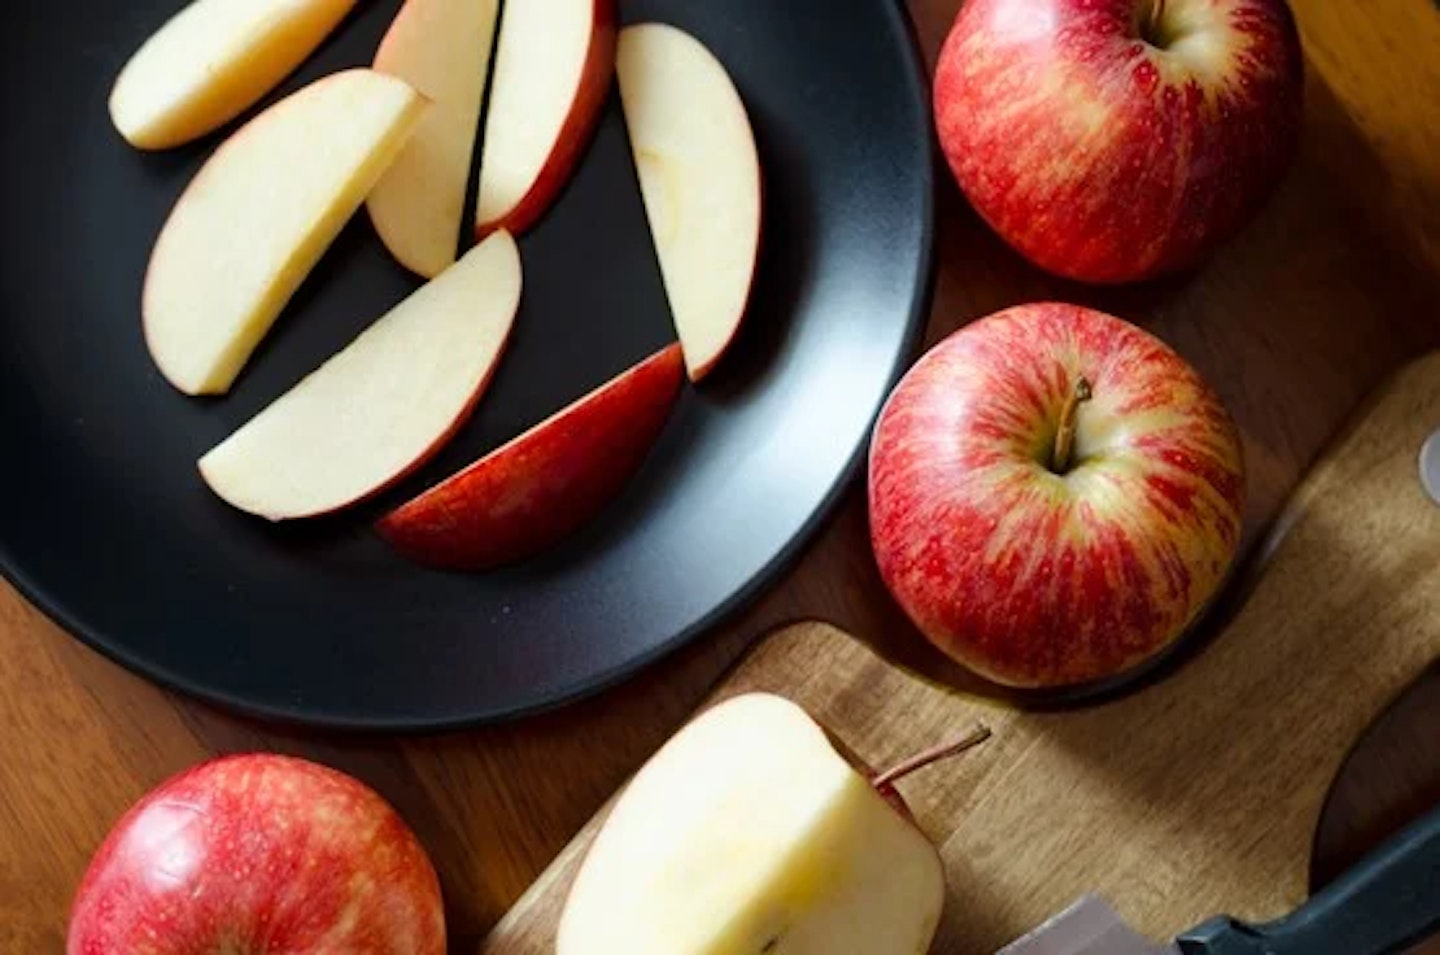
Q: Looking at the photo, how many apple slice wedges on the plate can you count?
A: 7